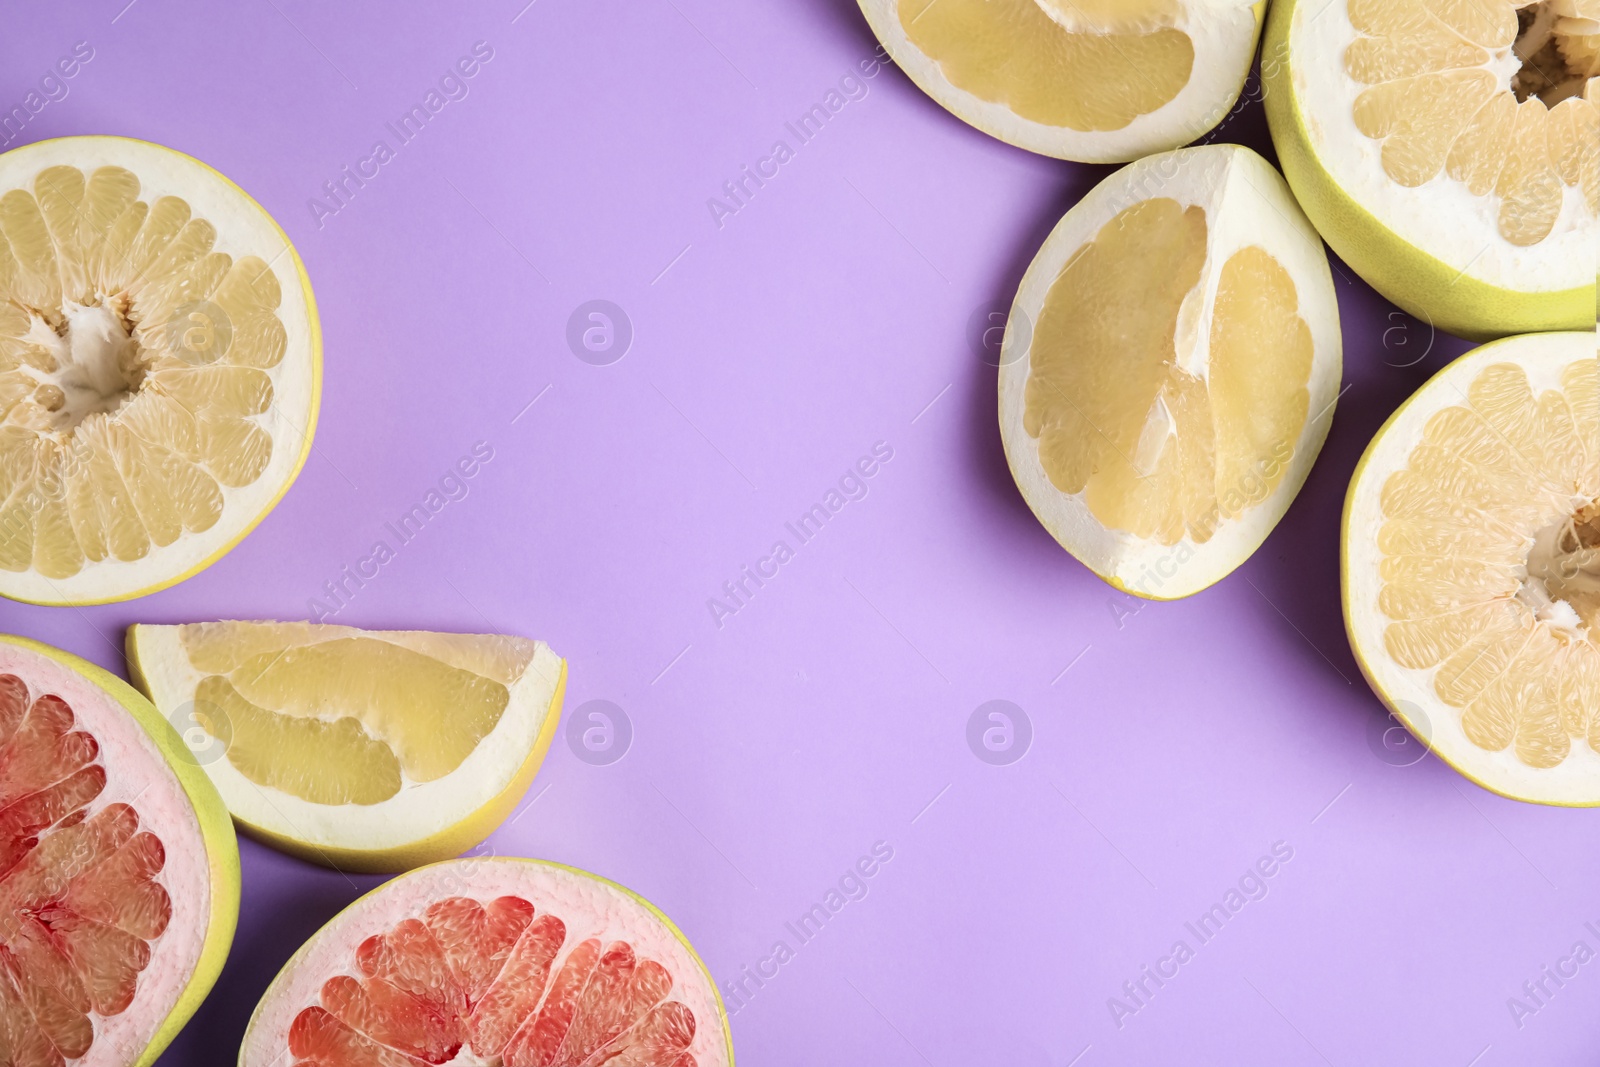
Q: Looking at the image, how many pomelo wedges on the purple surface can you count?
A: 3